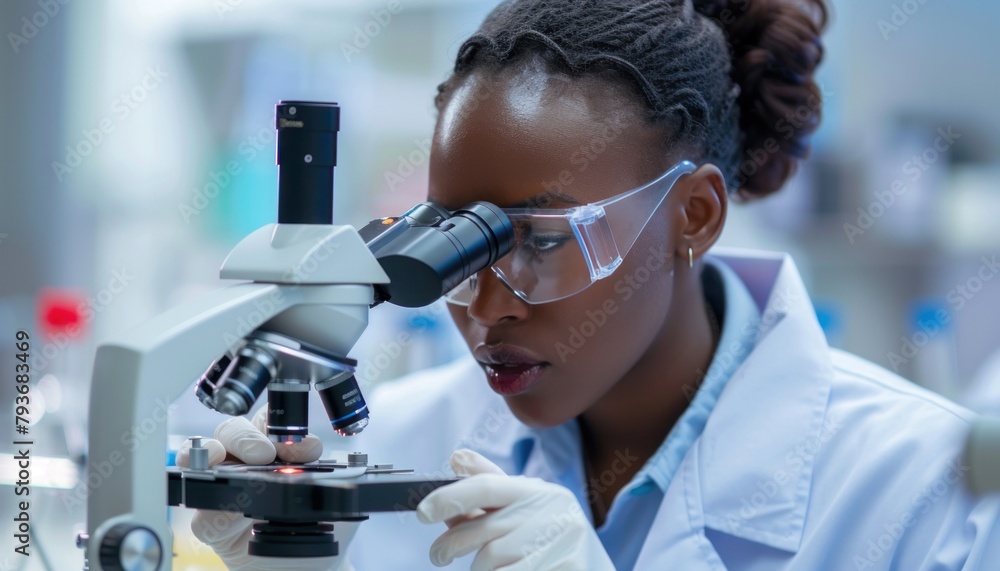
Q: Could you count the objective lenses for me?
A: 4